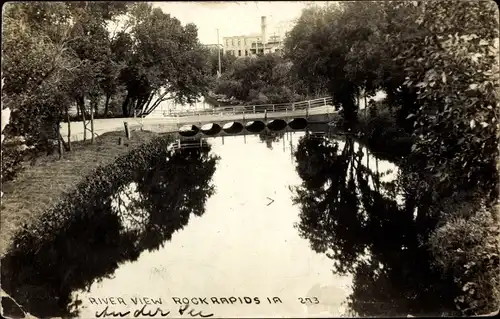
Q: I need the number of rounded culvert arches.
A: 6